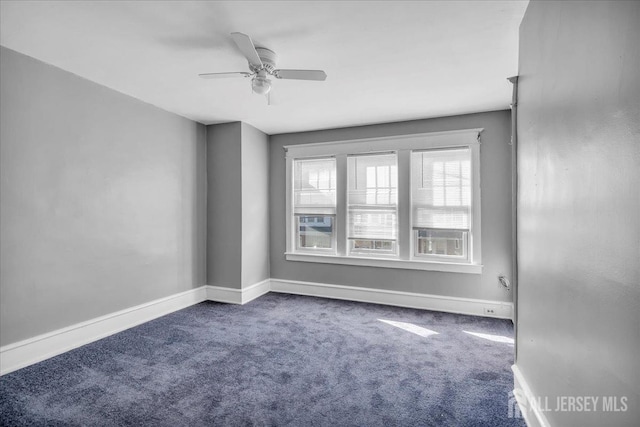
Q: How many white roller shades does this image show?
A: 3